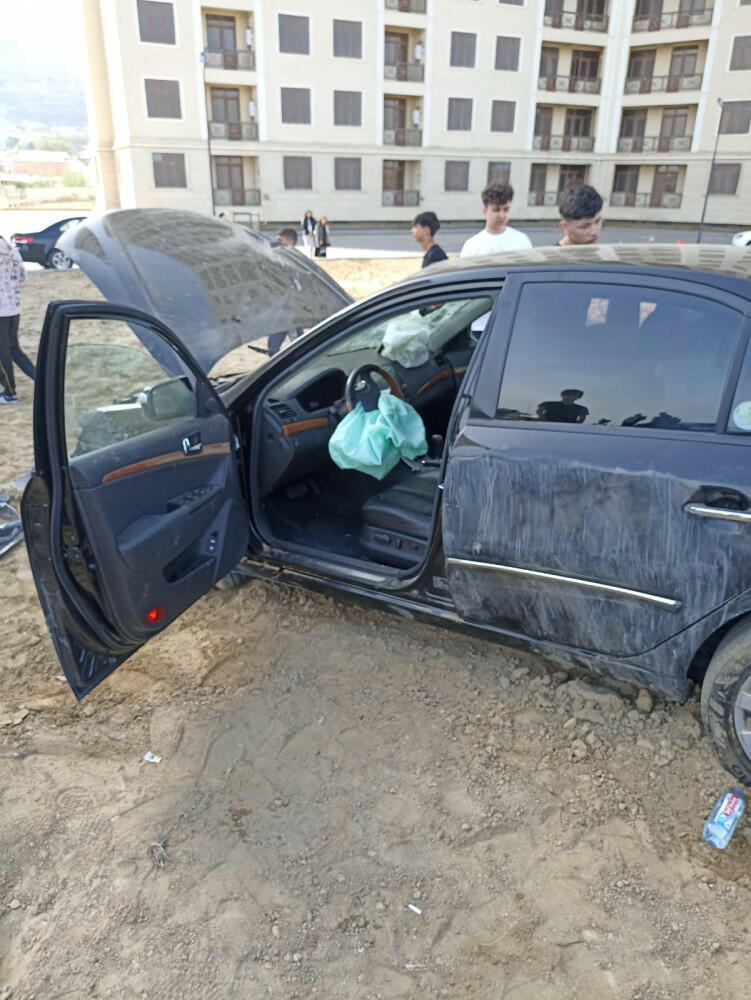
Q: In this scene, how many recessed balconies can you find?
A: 15